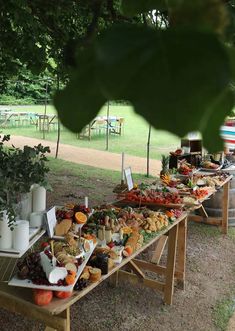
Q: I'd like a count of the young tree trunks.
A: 4